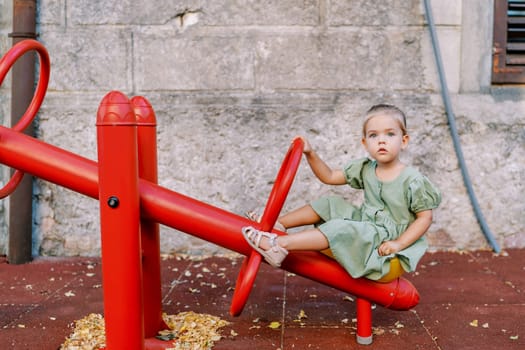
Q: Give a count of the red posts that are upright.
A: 2